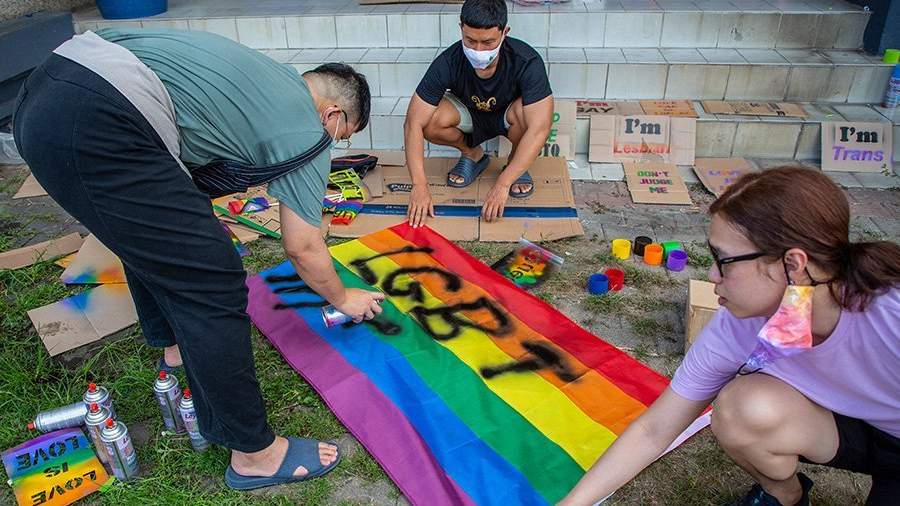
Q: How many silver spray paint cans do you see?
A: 7